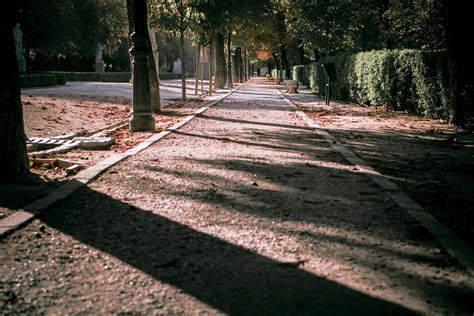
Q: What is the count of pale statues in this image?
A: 2